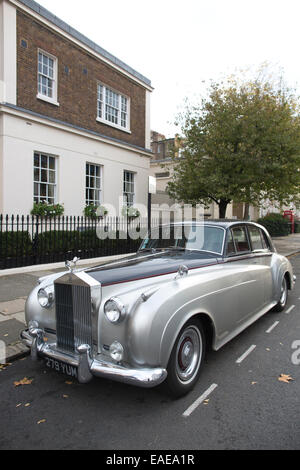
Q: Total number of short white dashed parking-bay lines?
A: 4